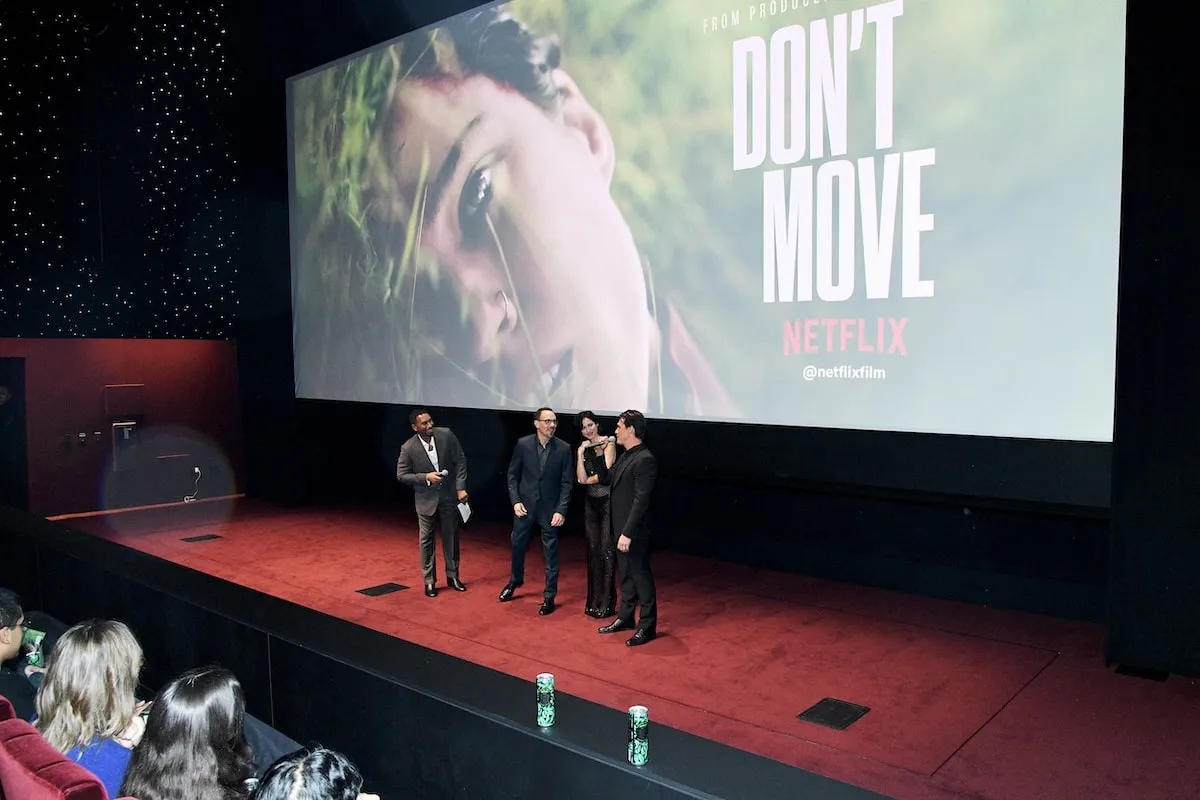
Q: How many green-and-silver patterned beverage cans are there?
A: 2